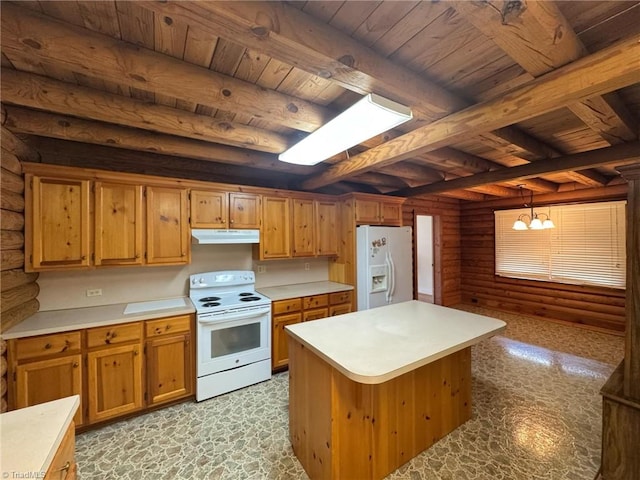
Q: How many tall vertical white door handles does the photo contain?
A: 2